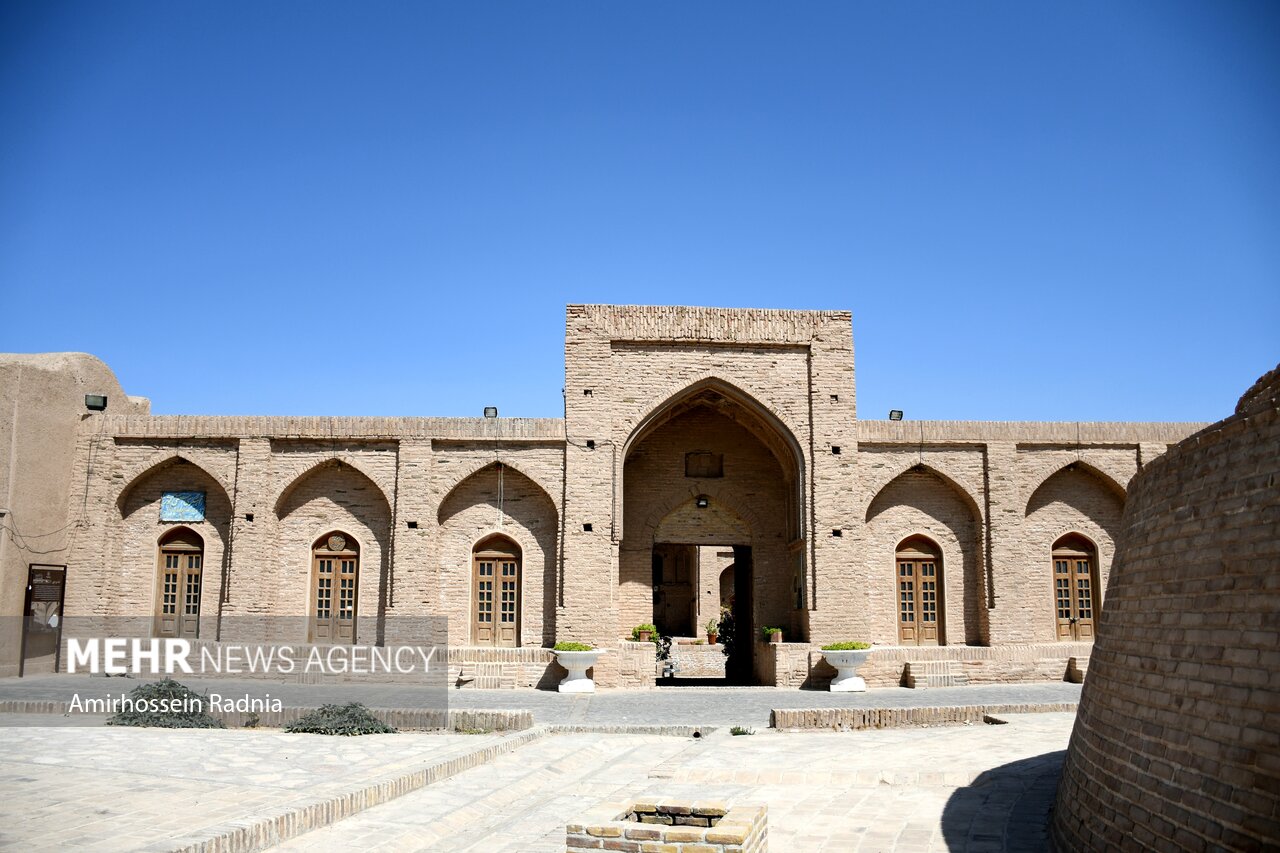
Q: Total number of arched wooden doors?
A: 5